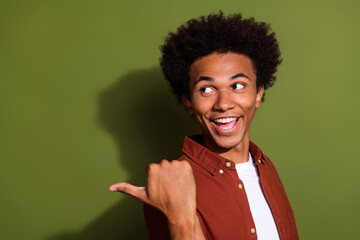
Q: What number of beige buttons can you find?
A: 5